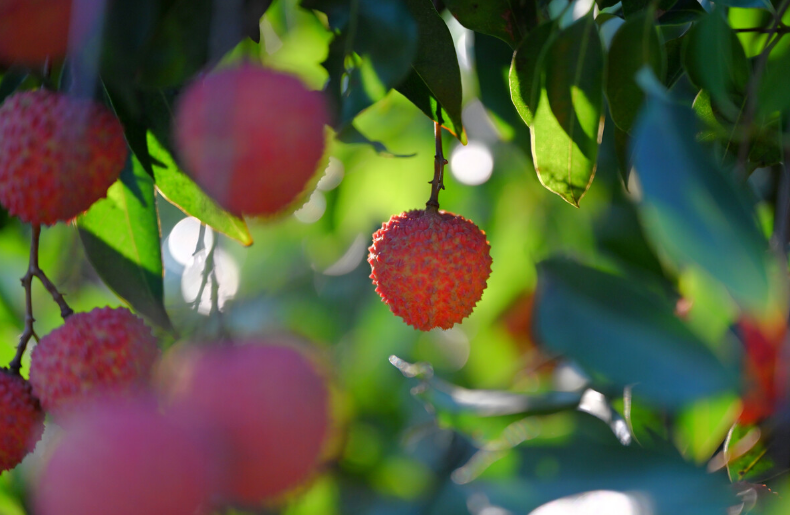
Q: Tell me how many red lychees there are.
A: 8